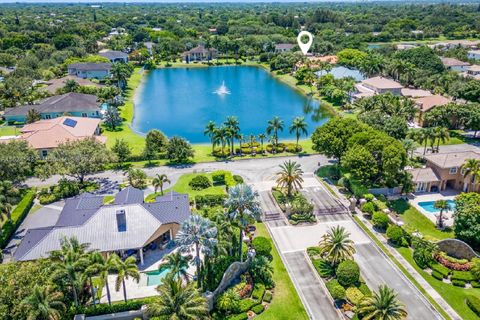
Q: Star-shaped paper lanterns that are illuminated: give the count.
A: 0